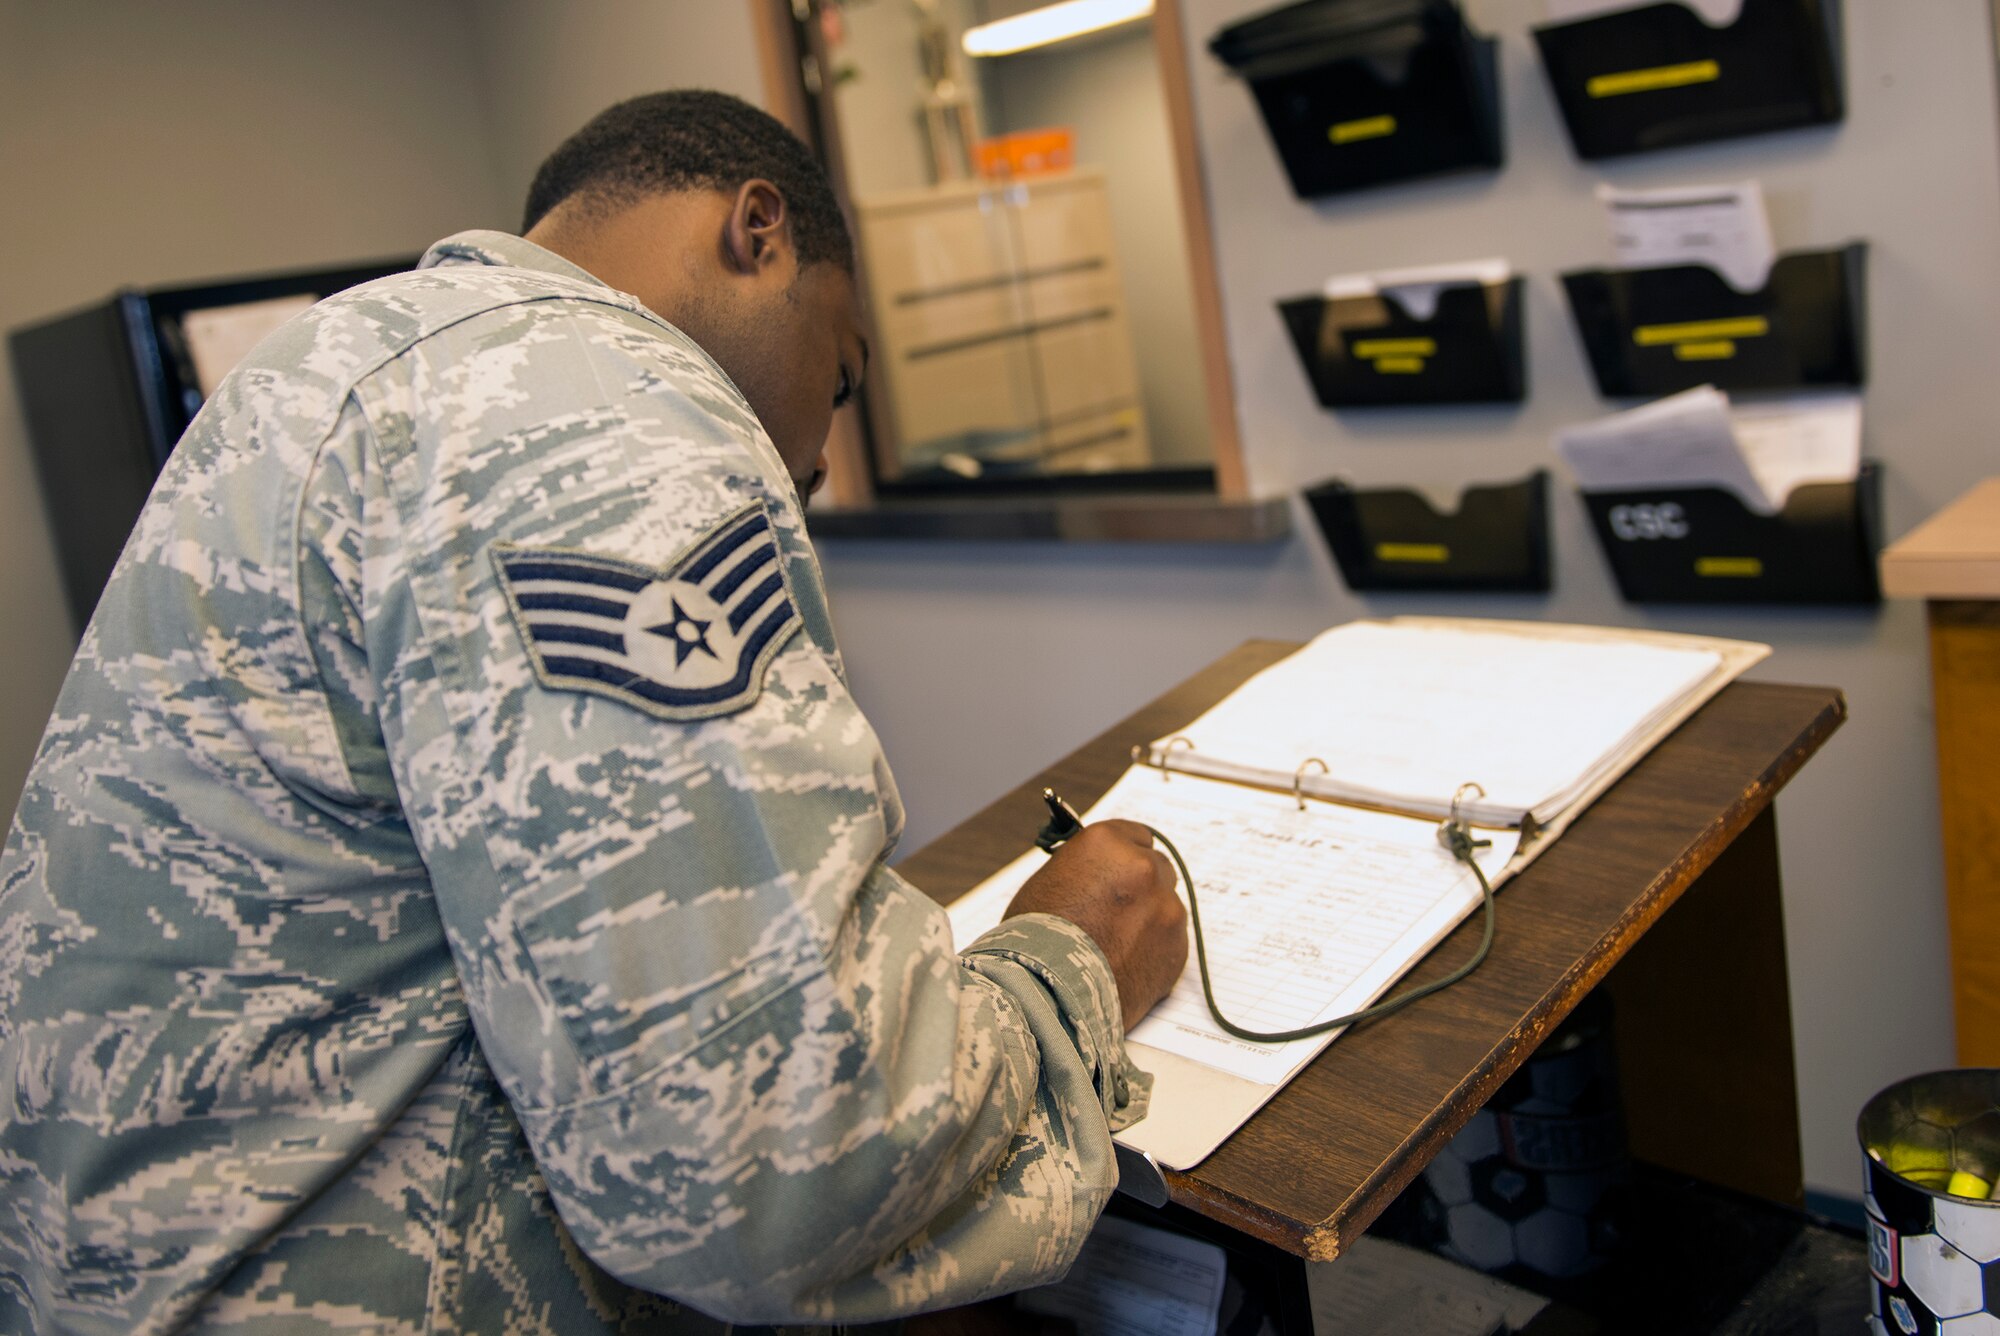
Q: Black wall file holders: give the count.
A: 6